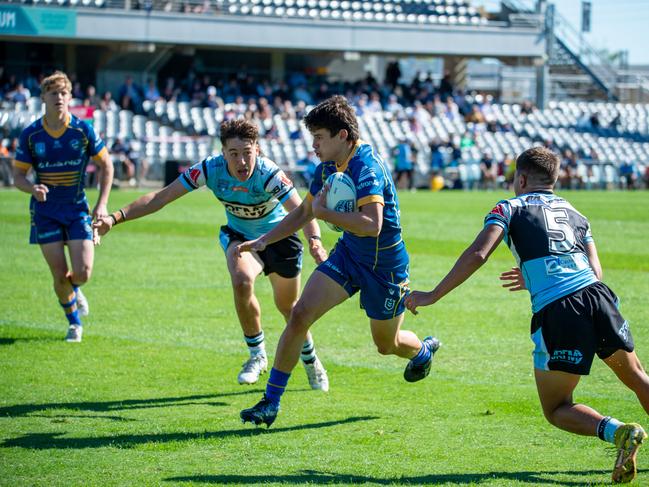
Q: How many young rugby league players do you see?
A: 4